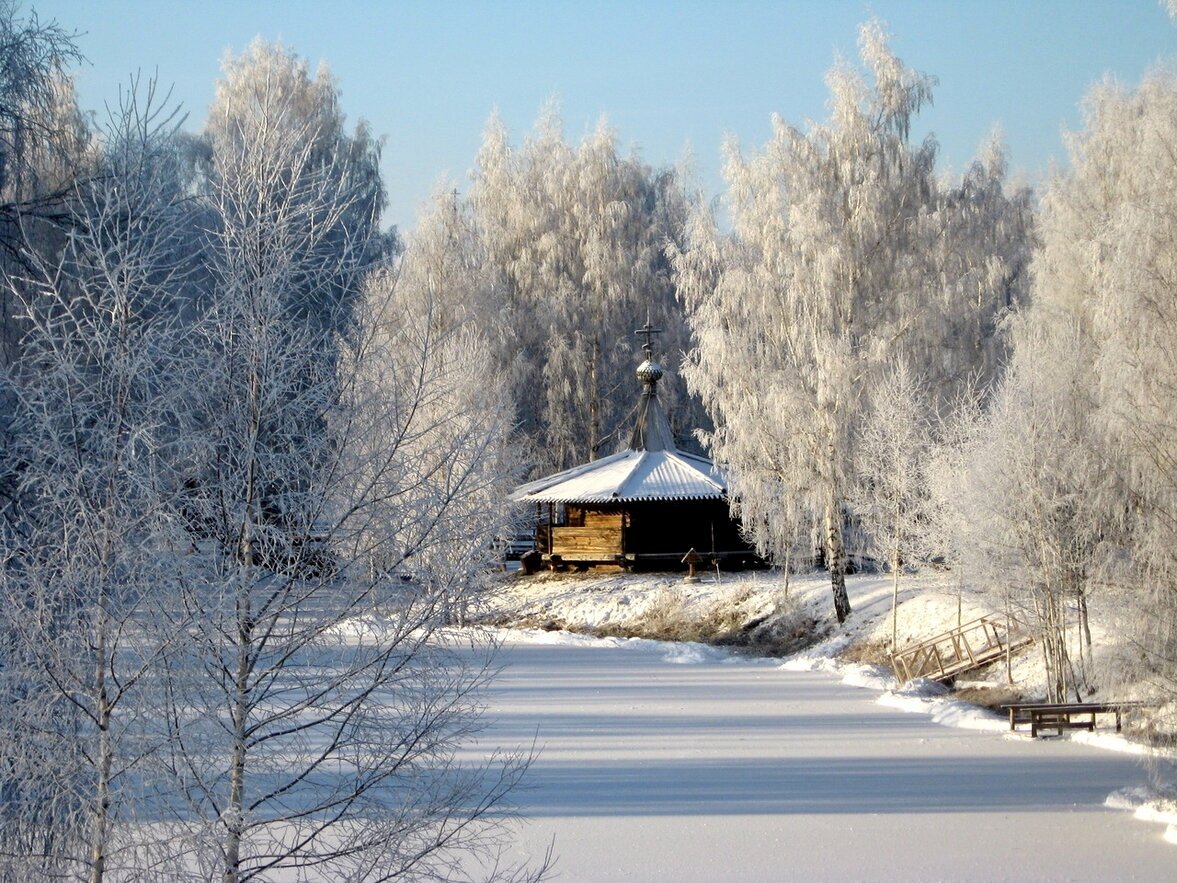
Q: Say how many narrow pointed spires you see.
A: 1